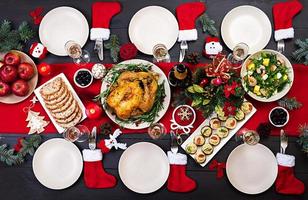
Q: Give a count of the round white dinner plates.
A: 6